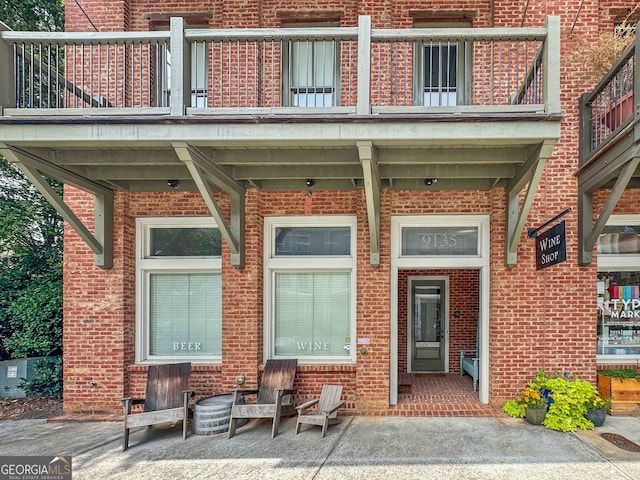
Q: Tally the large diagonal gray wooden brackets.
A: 5